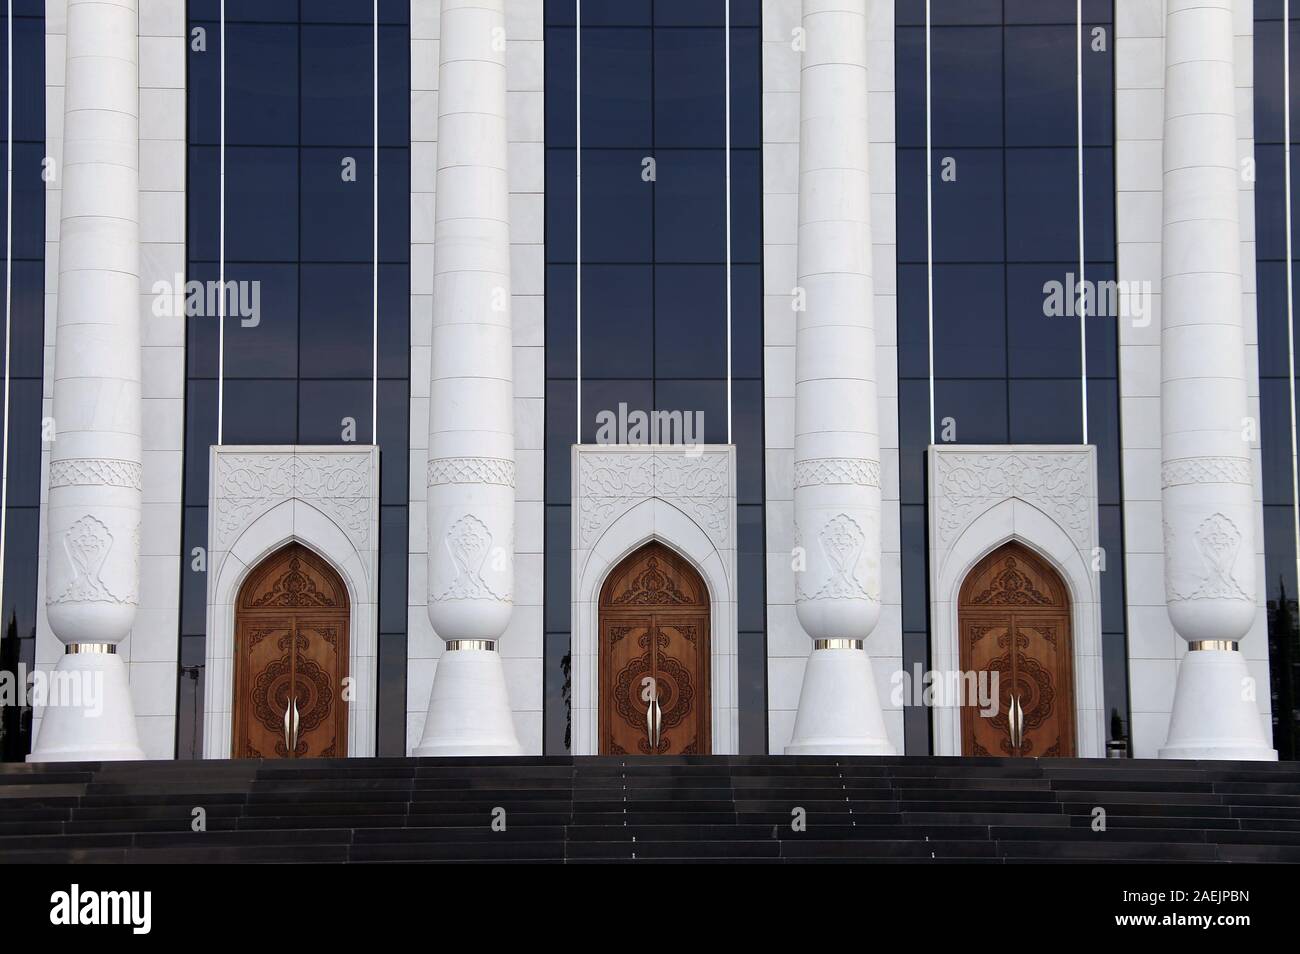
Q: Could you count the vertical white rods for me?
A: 8